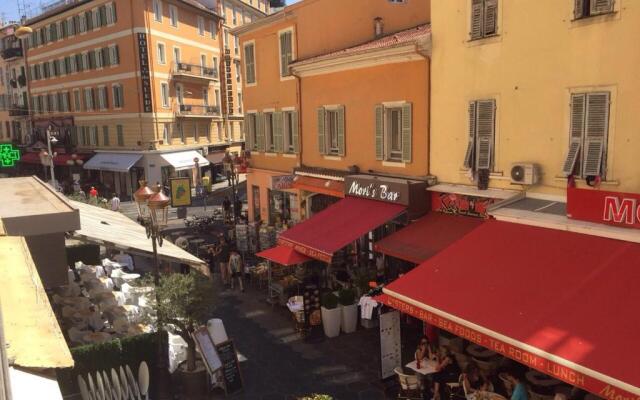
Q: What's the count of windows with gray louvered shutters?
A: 4